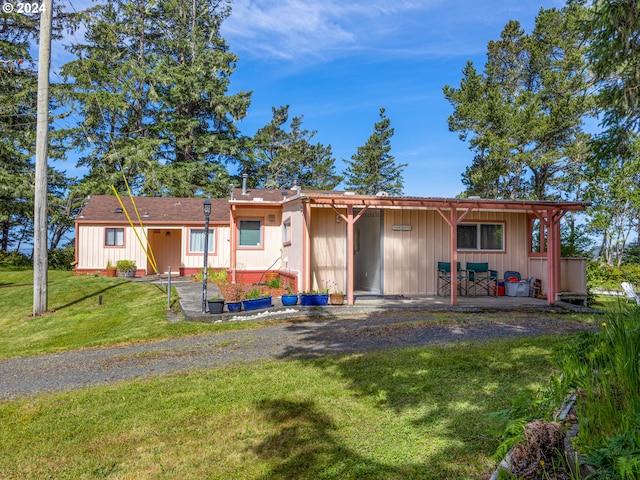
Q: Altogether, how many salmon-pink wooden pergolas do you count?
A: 1